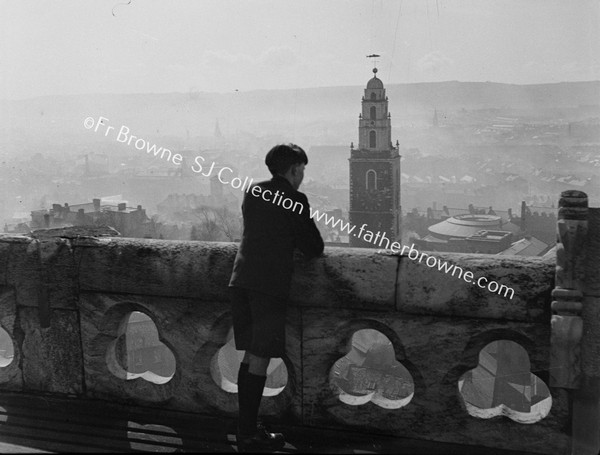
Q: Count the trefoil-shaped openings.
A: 5